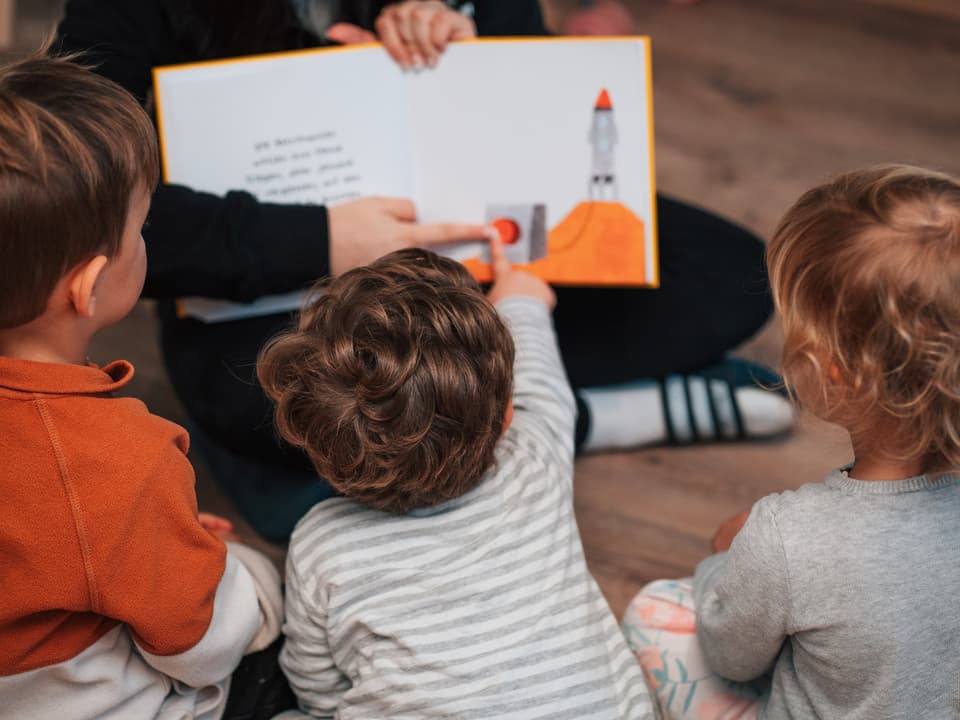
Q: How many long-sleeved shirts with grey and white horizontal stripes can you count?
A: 1